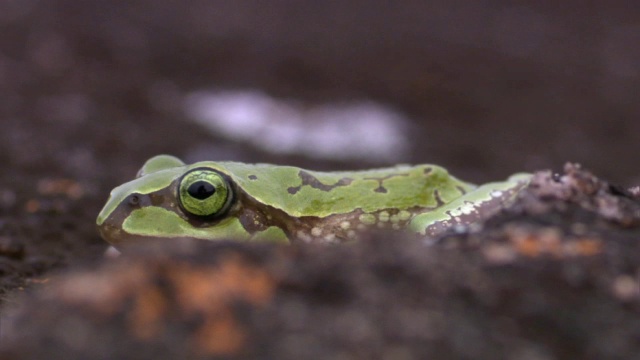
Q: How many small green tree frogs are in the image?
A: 1